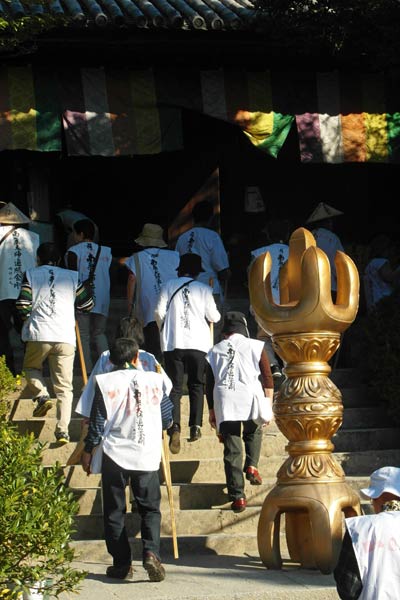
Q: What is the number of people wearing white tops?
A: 13